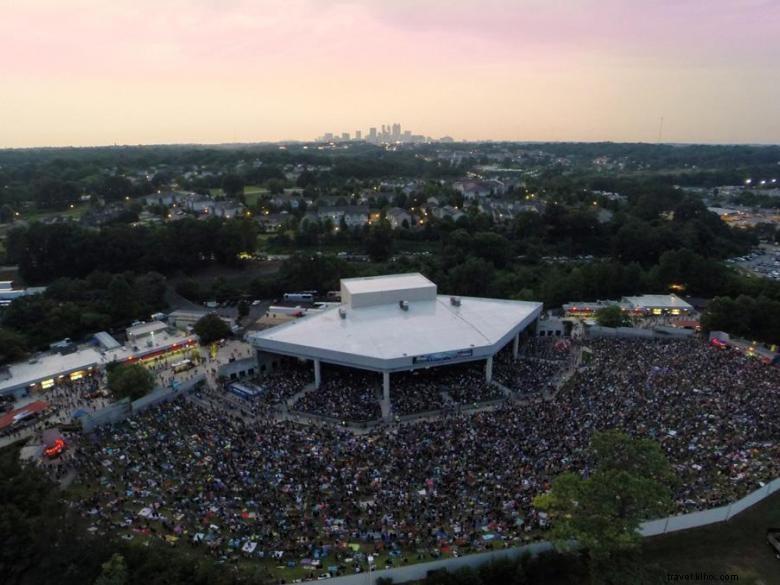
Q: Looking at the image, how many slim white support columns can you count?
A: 4